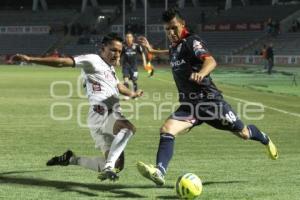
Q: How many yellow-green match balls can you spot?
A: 1